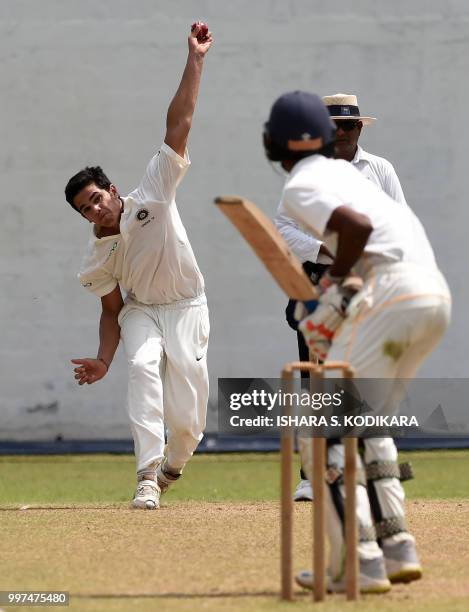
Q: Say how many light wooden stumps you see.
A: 3